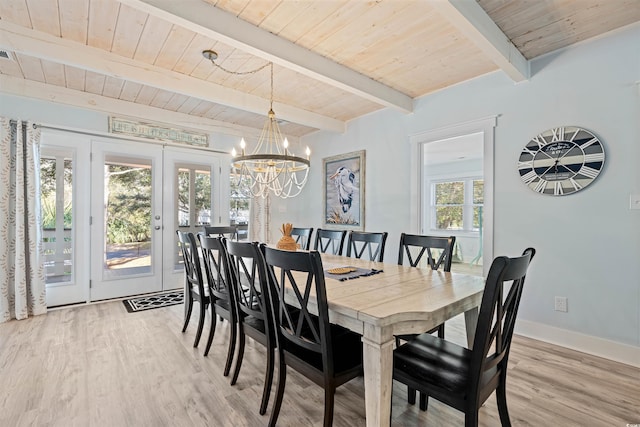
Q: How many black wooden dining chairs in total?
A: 10